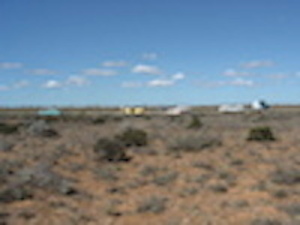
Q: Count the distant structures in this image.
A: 5